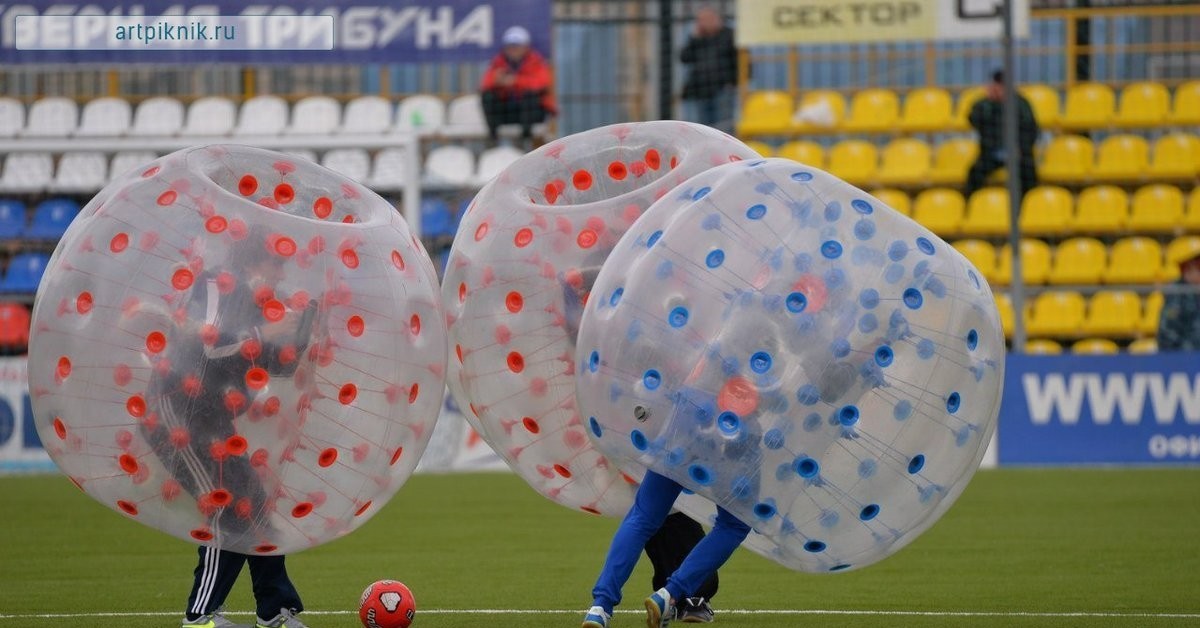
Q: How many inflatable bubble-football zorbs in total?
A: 3